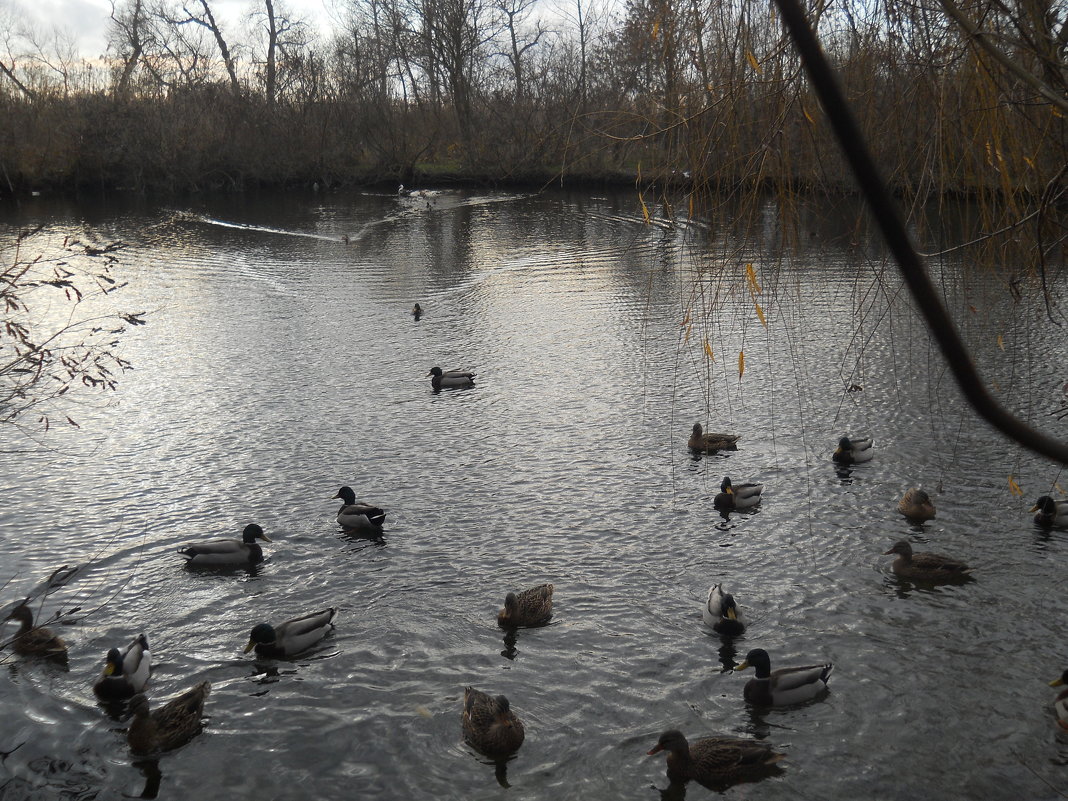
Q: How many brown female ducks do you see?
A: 8